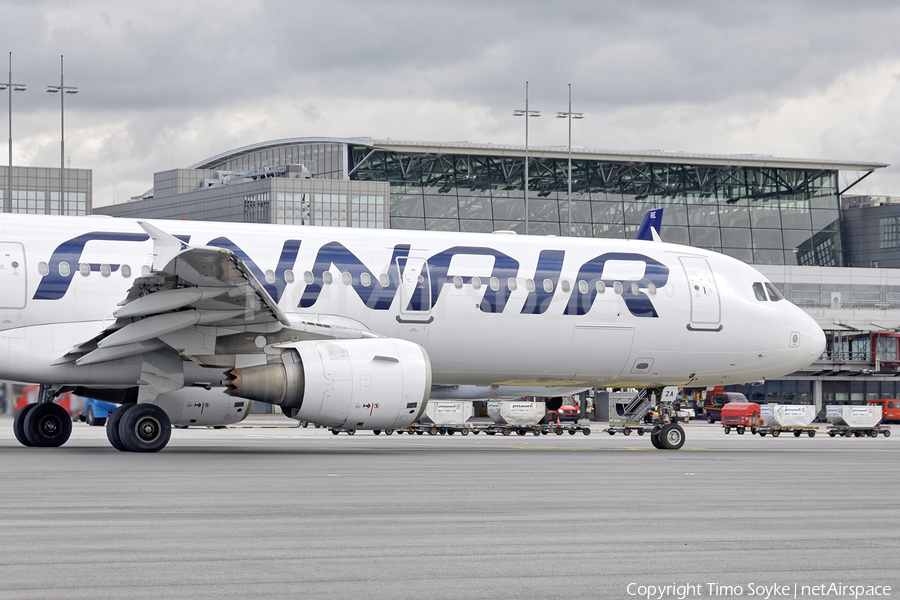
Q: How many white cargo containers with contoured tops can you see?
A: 4